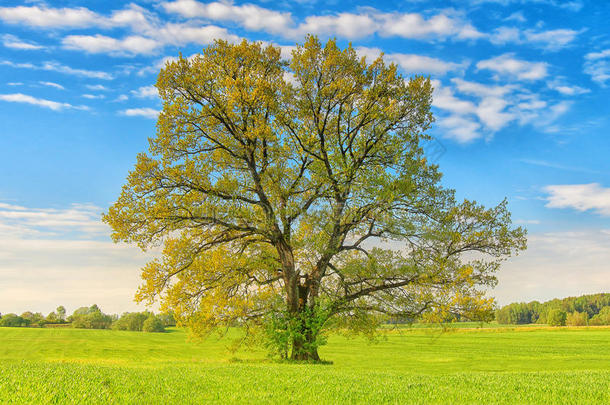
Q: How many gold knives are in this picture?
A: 0